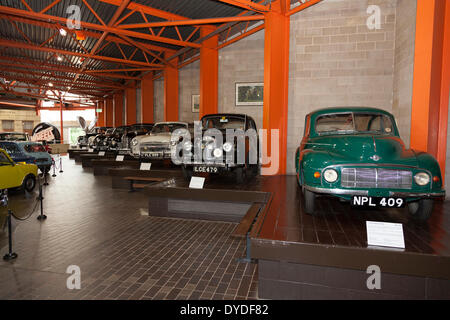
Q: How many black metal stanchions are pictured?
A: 6